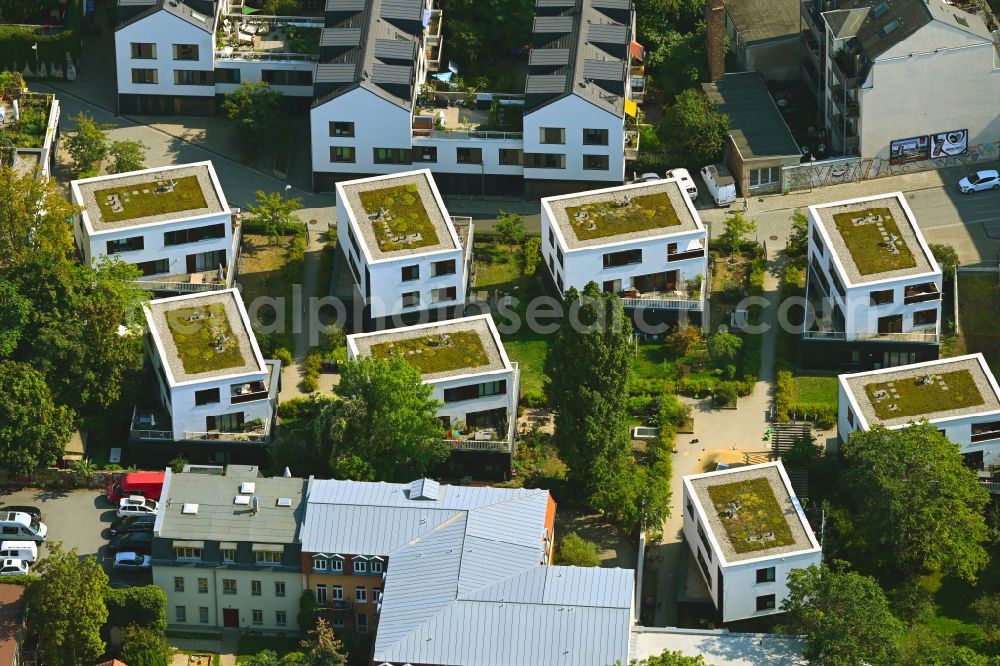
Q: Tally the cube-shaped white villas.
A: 8